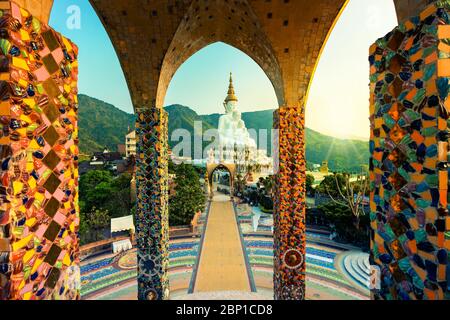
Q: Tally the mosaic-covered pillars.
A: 4